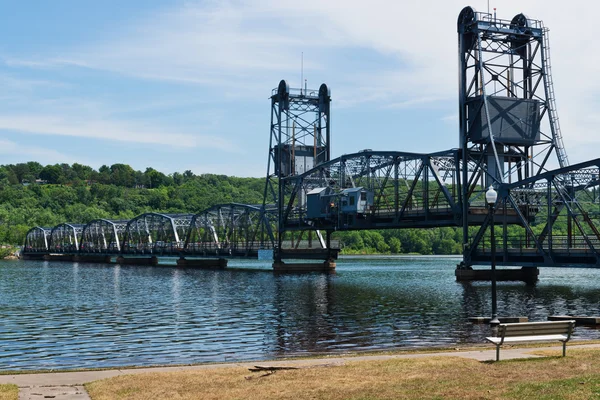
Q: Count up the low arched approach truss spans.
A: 5